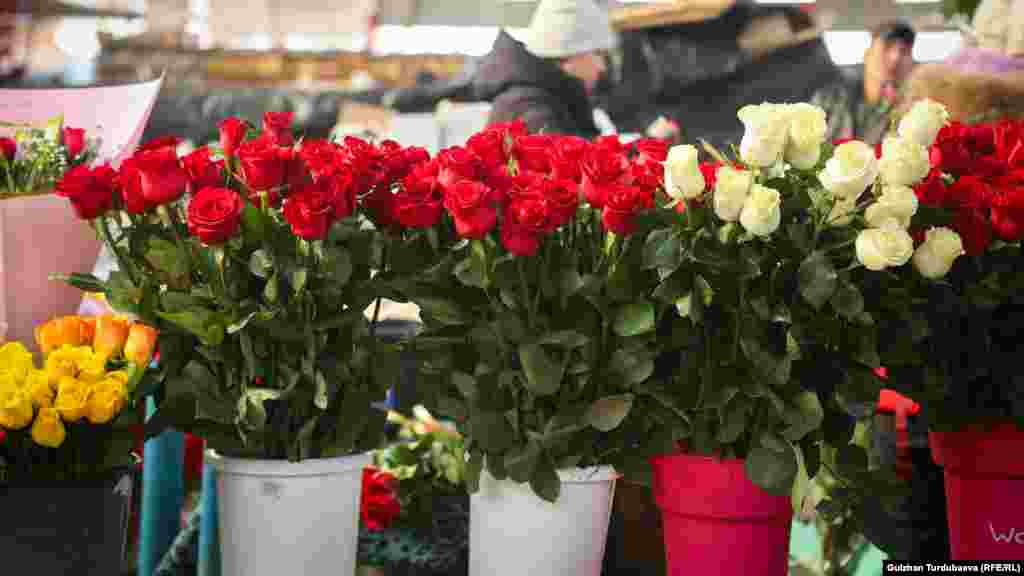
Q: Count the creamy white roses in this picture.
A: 11